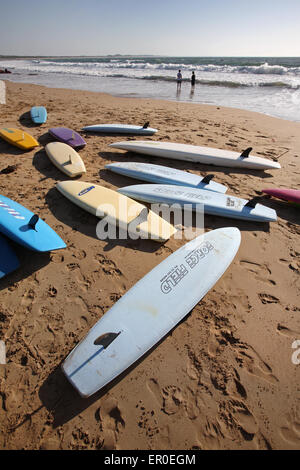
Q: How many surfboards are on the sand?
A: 13